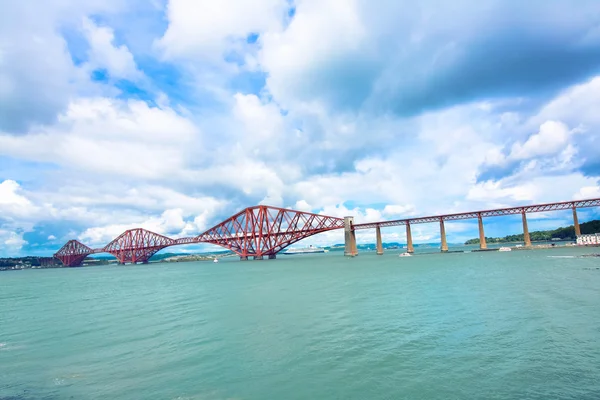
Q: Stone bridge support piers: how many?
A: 7